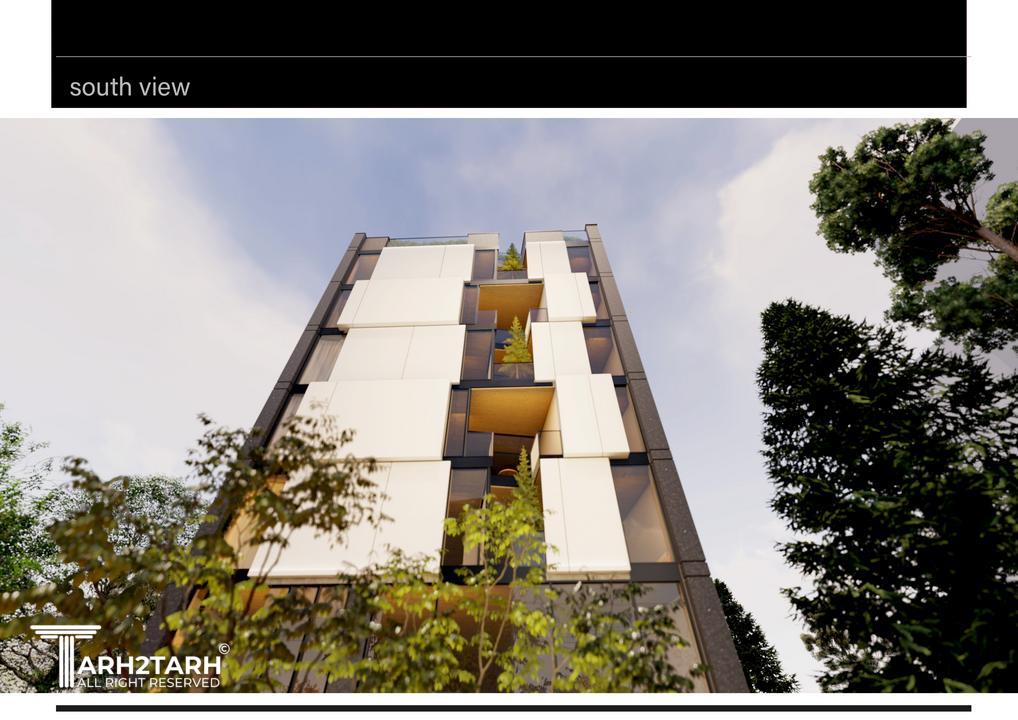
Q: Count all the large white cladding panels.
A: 10